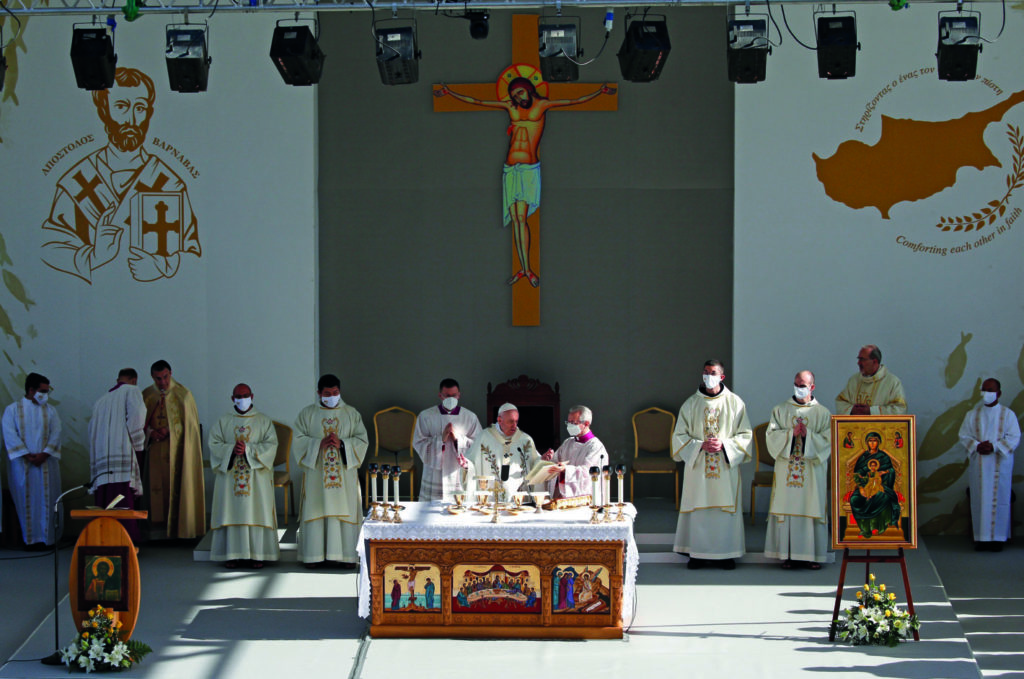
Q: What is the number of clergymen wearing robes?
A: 12